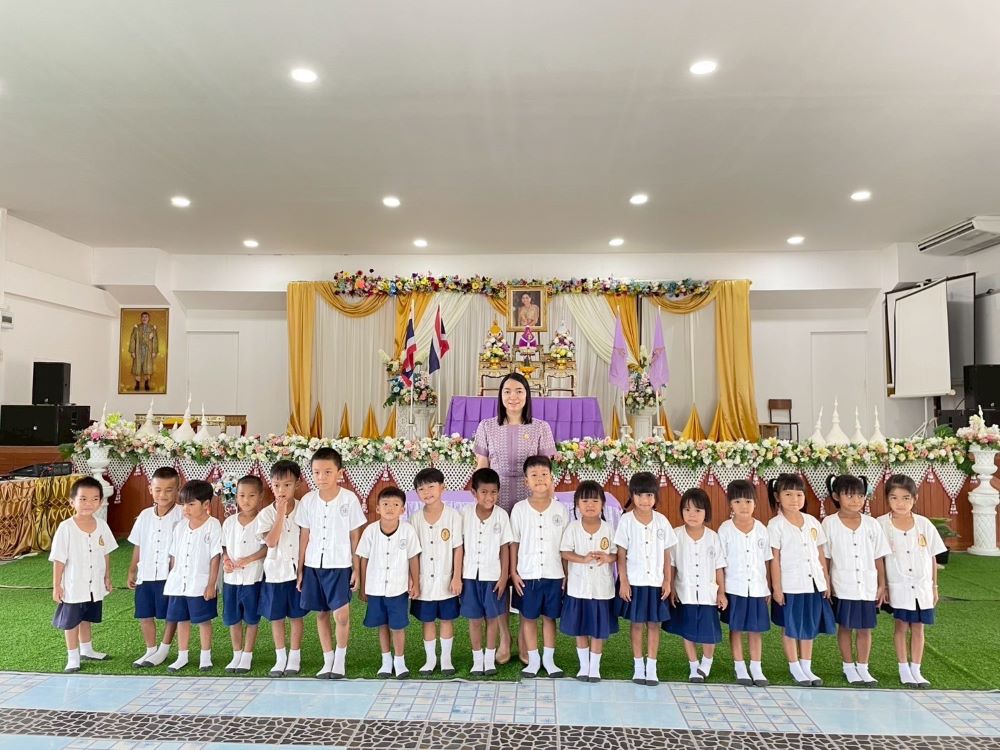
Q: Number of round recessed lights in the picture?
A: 10